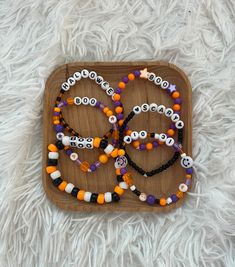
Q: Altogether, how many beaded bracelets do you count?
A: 6